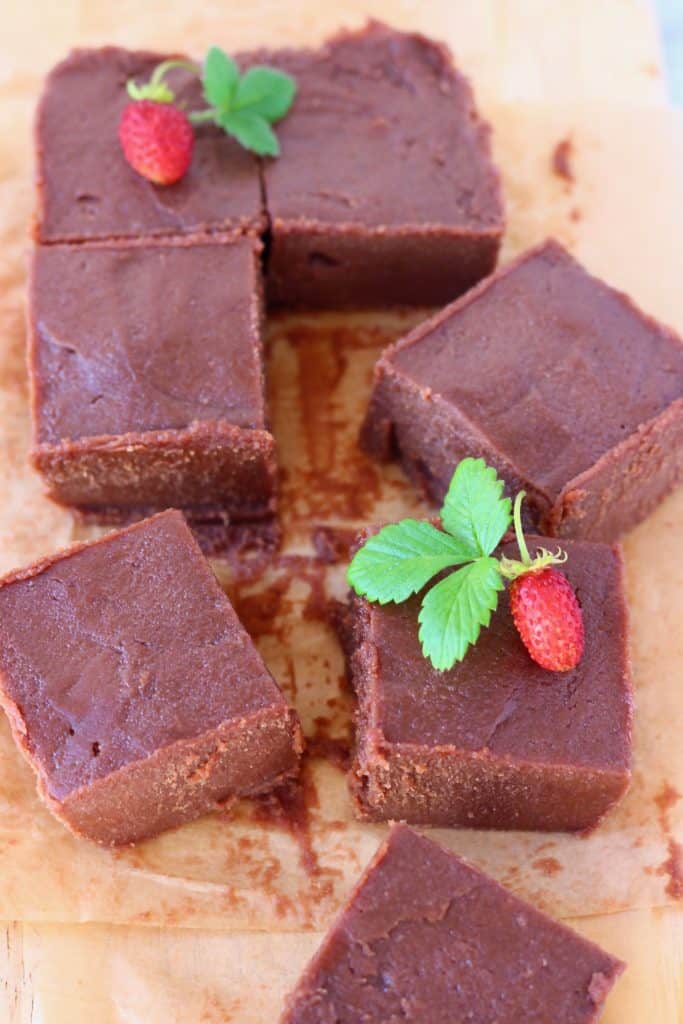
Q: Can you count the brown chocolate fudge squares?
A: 7